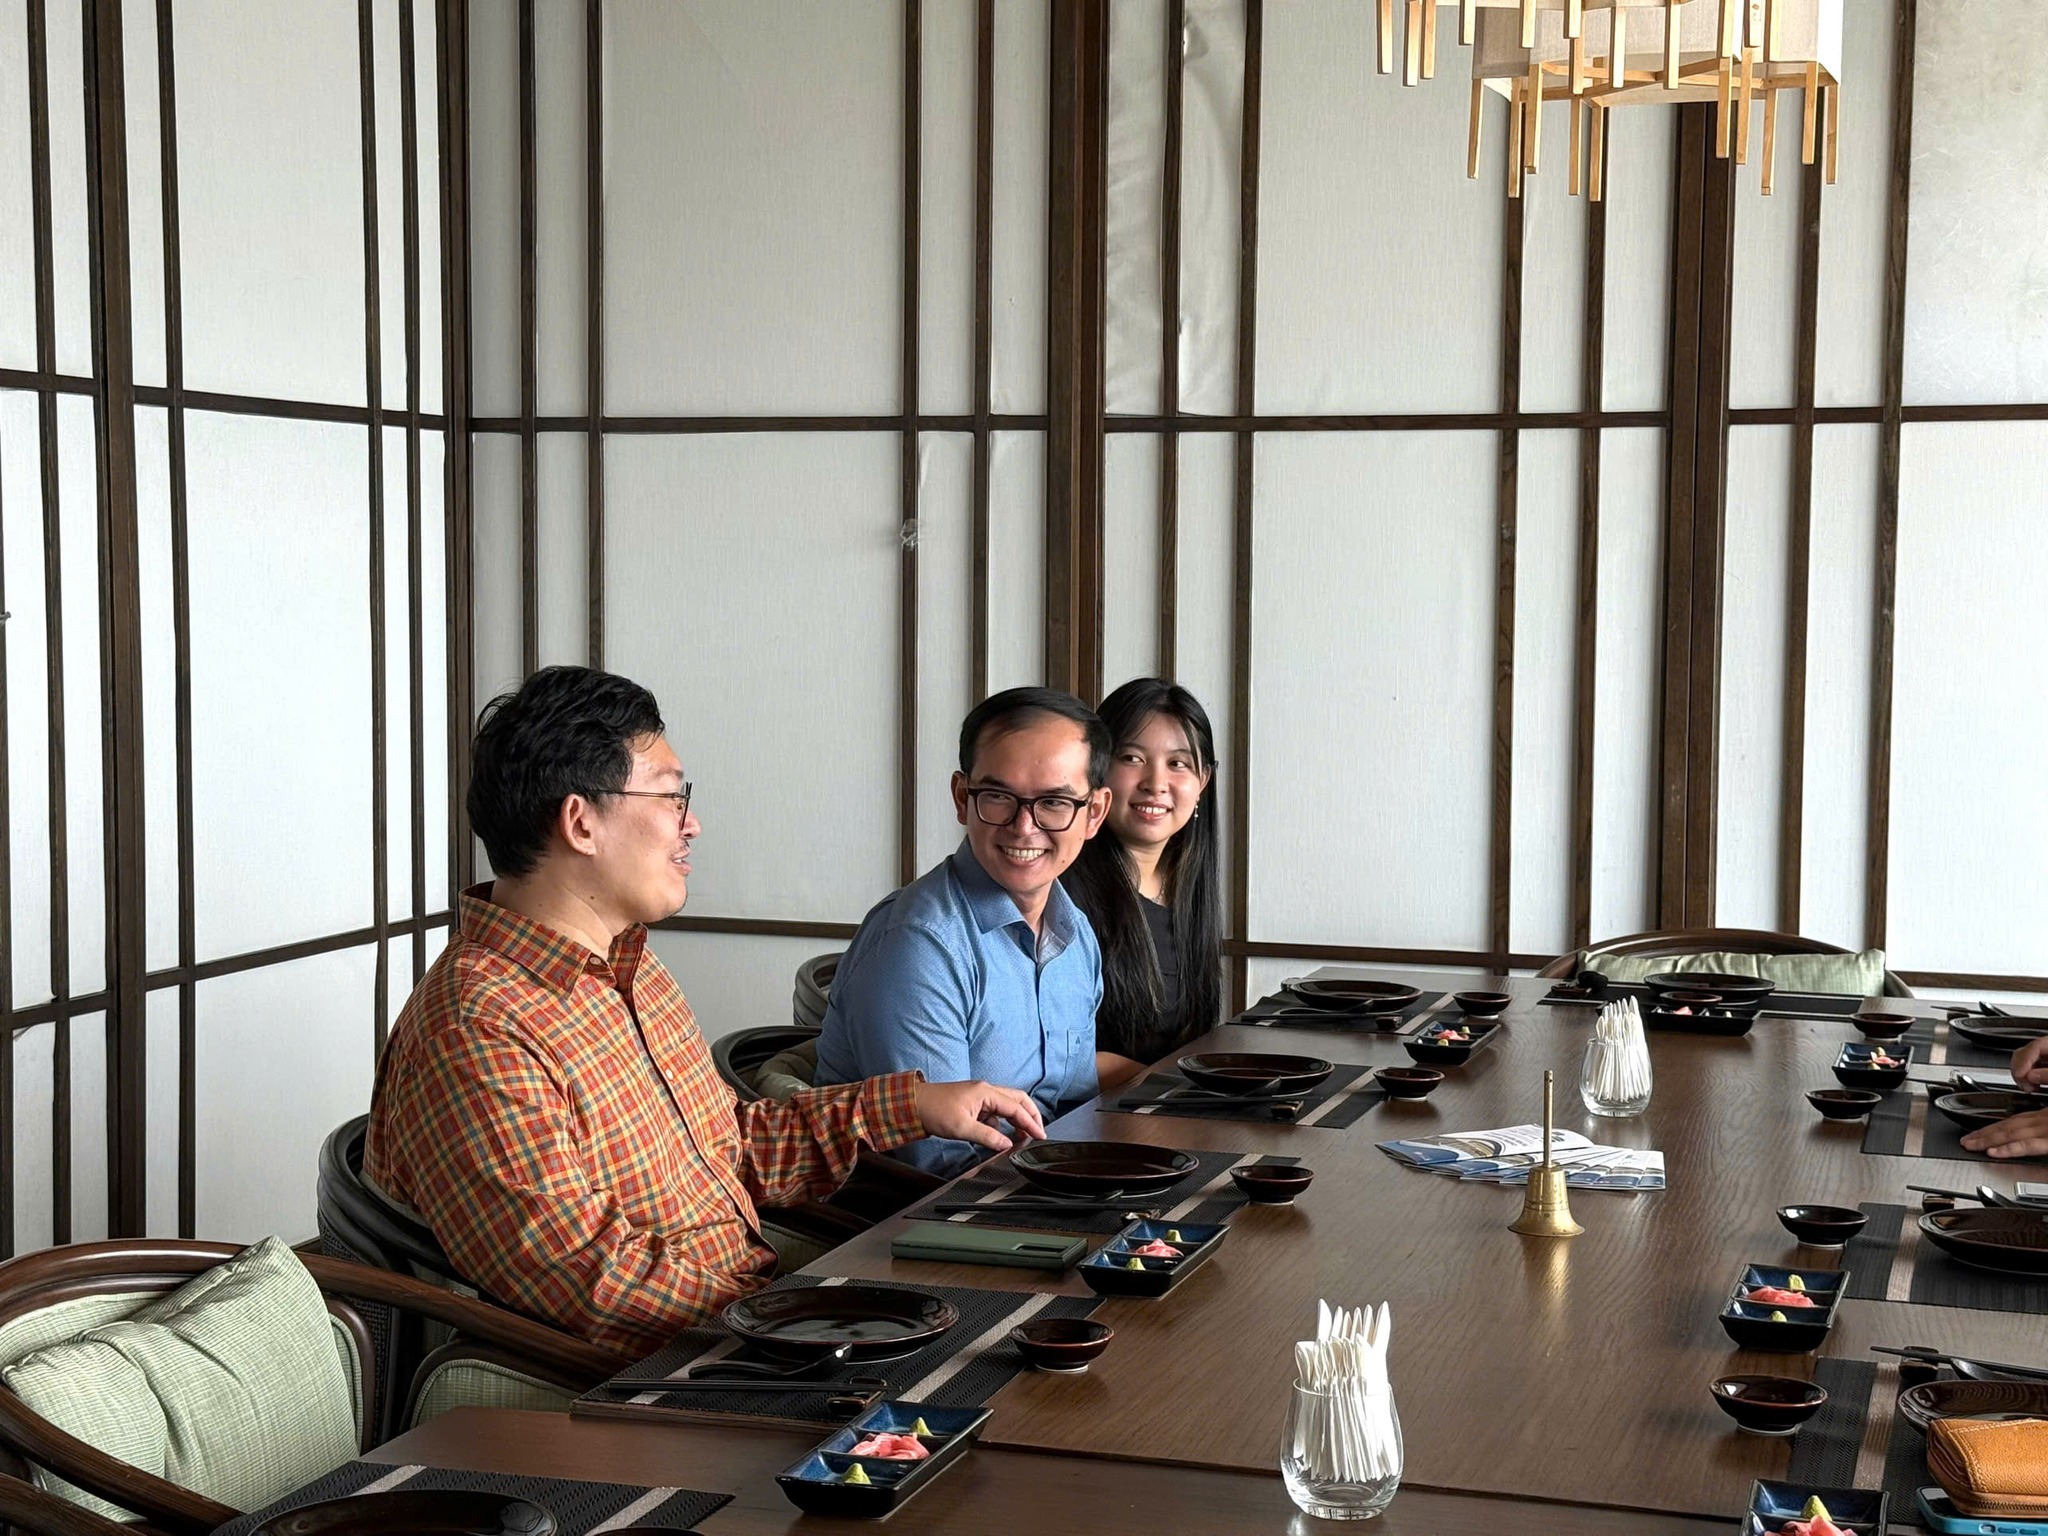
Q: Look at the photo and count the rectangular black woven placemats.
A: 10